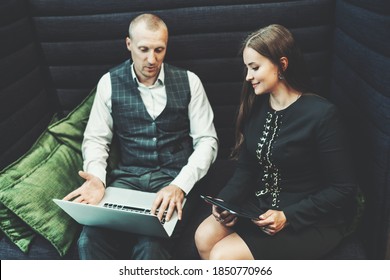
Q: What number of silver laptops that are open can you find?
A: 1